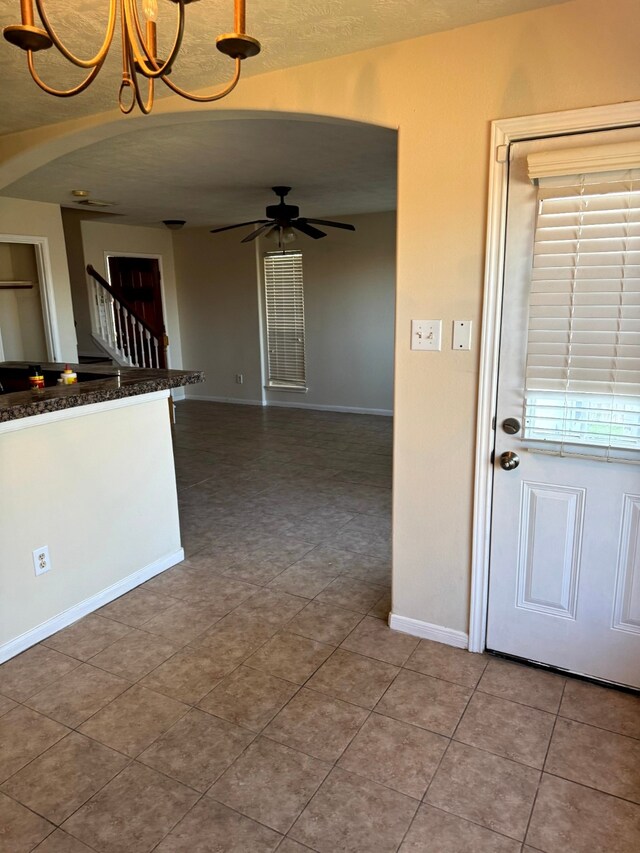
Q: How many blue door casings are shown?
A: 0